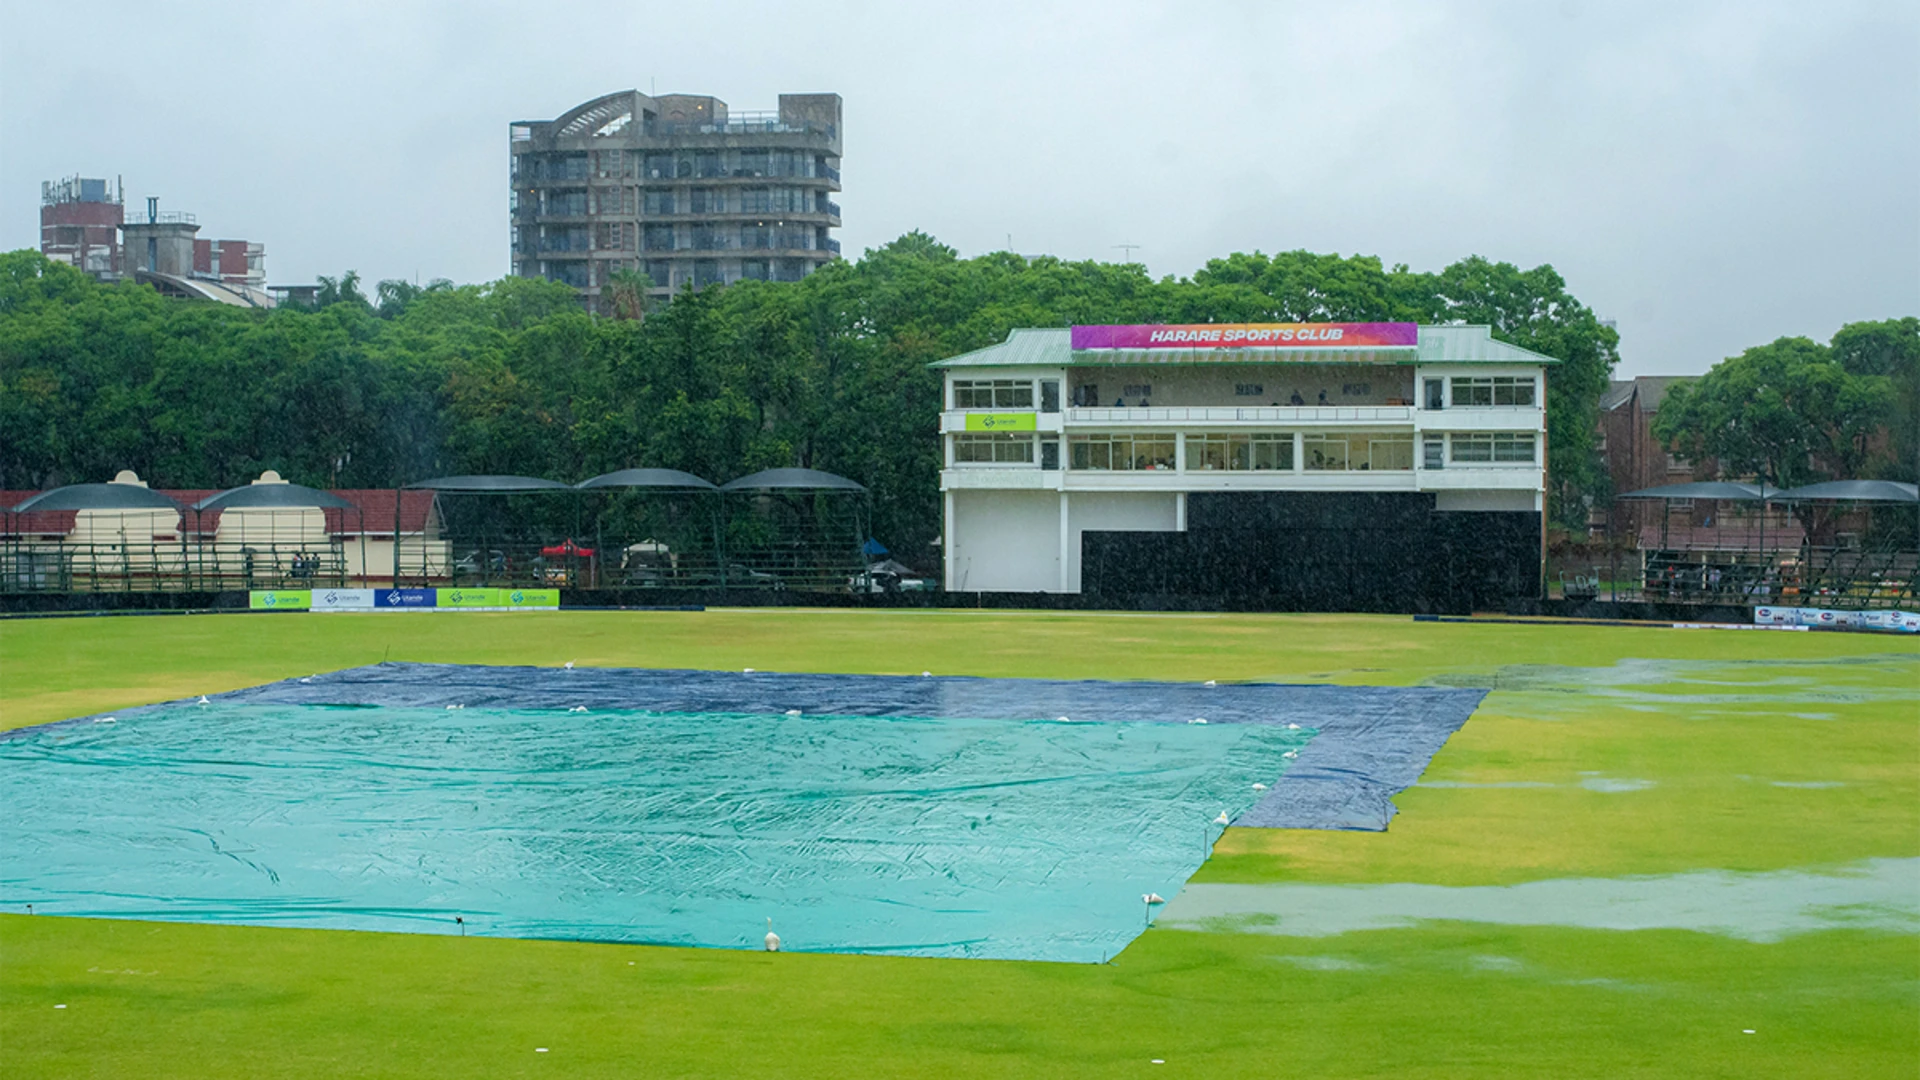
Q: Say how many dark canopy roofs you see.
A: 7